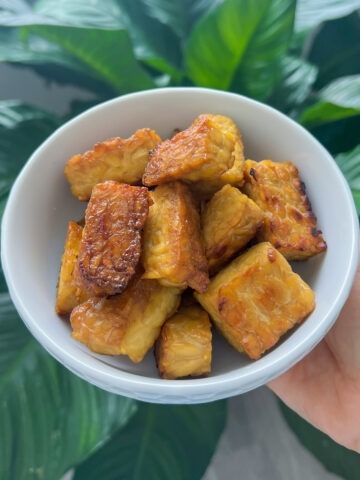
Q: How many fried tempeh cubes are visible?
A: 10